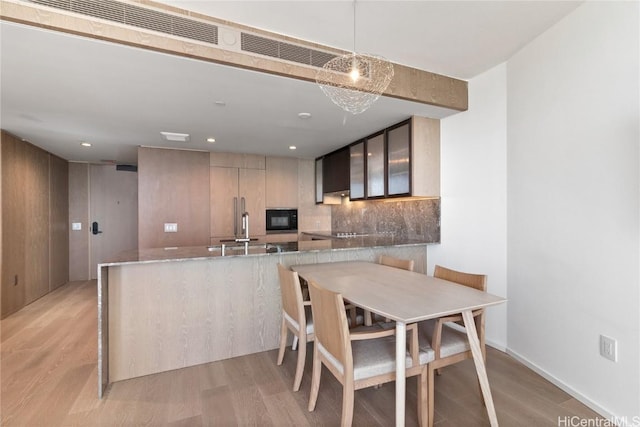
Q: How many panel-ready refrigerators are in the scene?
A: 1